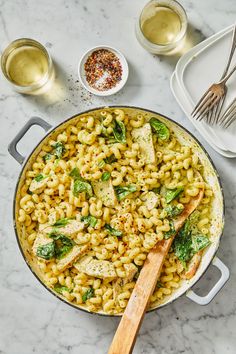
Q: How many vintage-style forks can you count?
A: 3